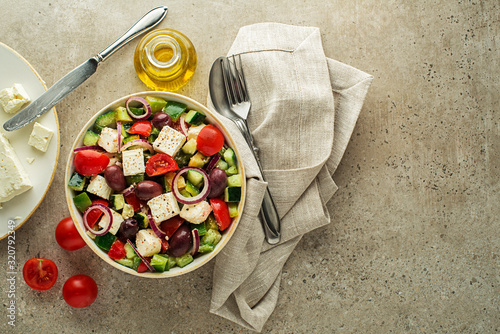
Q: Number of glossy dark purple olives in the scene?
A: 6